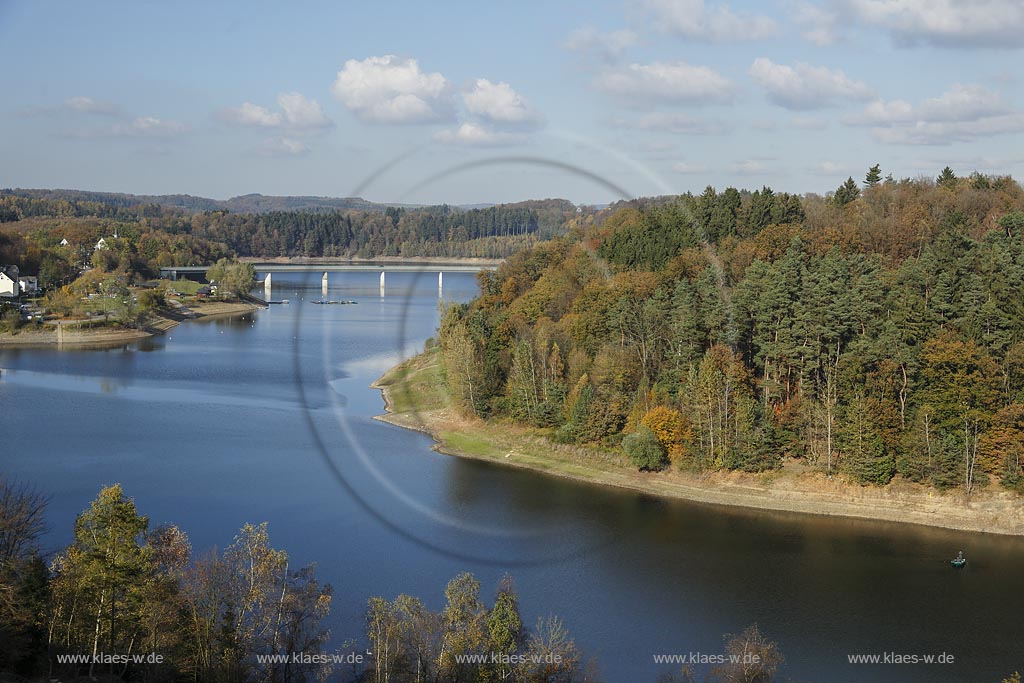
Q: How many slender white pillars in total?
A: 4